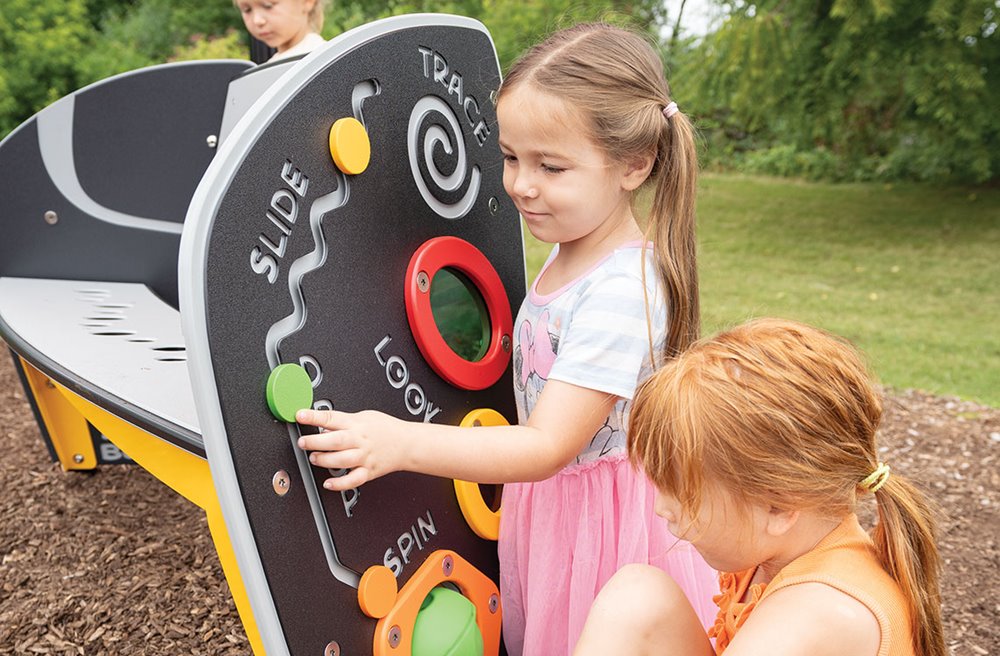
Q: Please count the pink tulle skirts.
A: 1